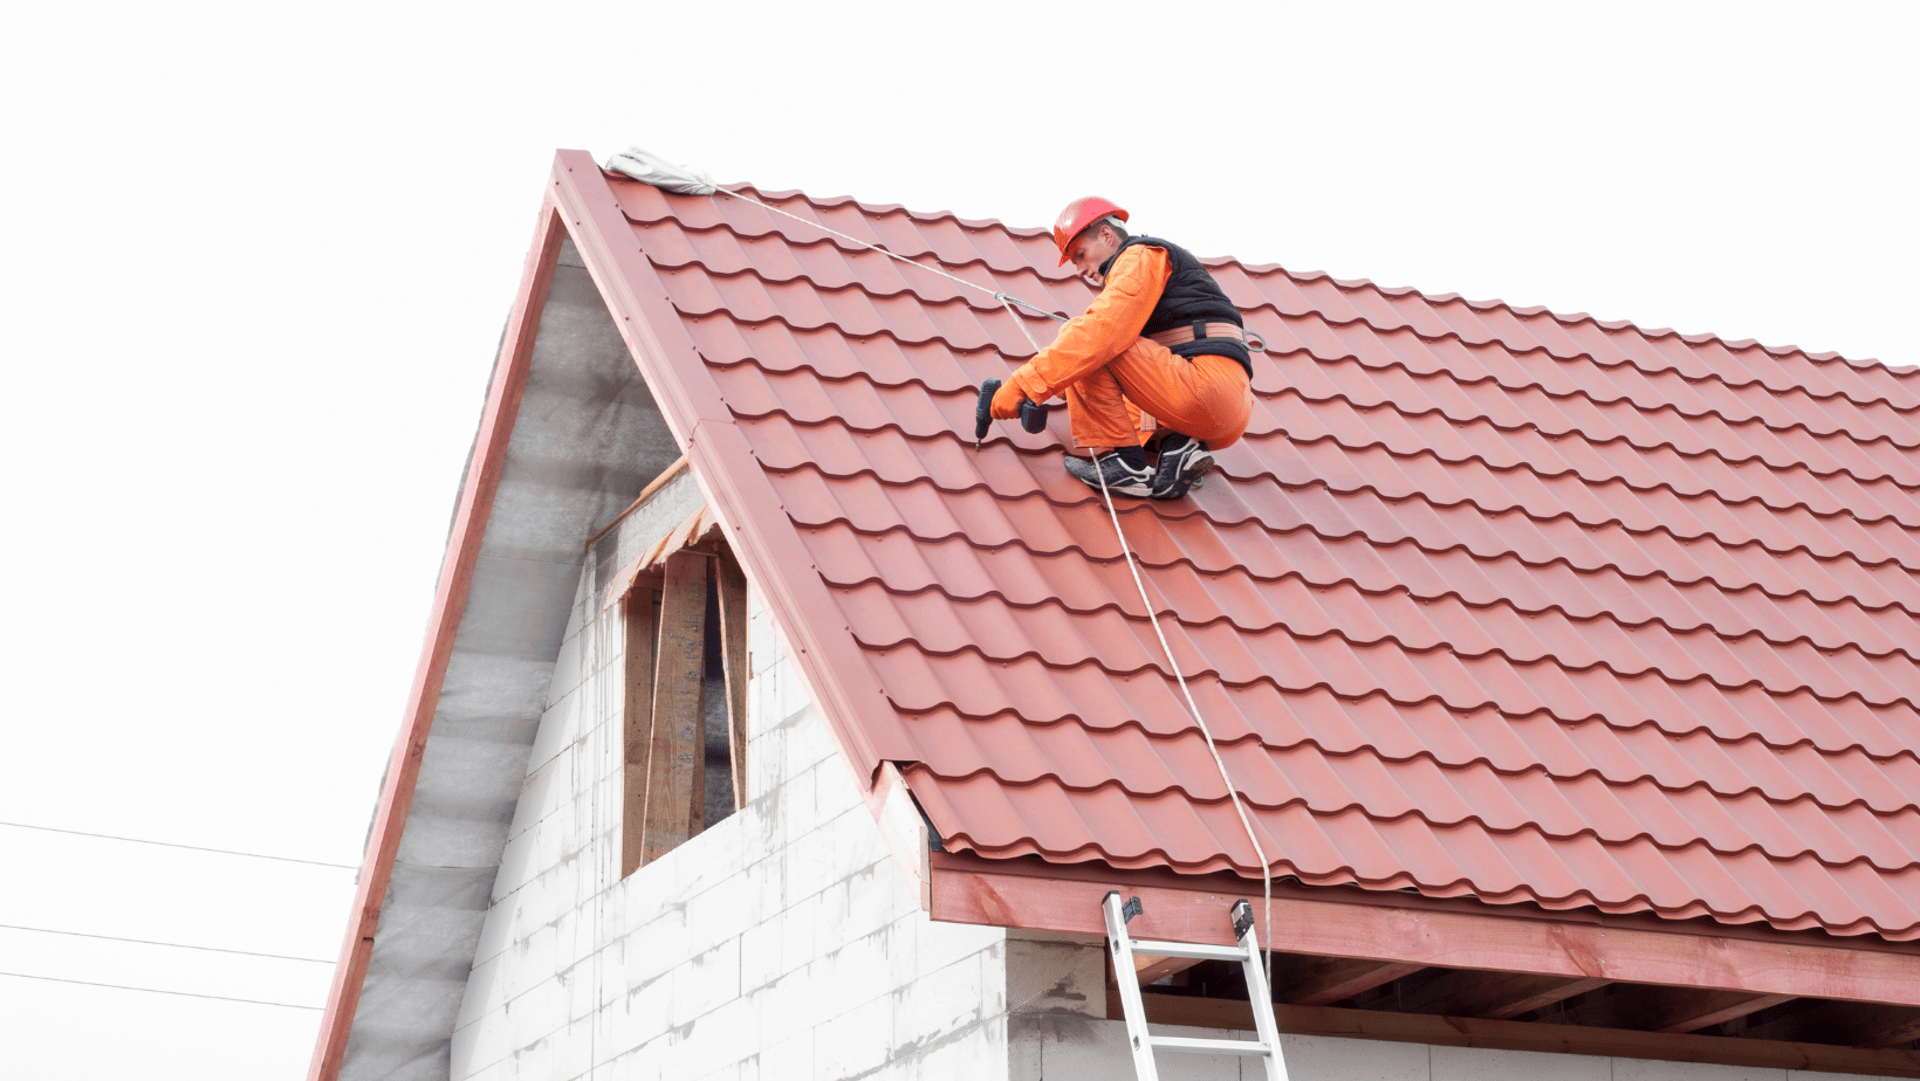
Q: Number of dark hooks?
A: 2